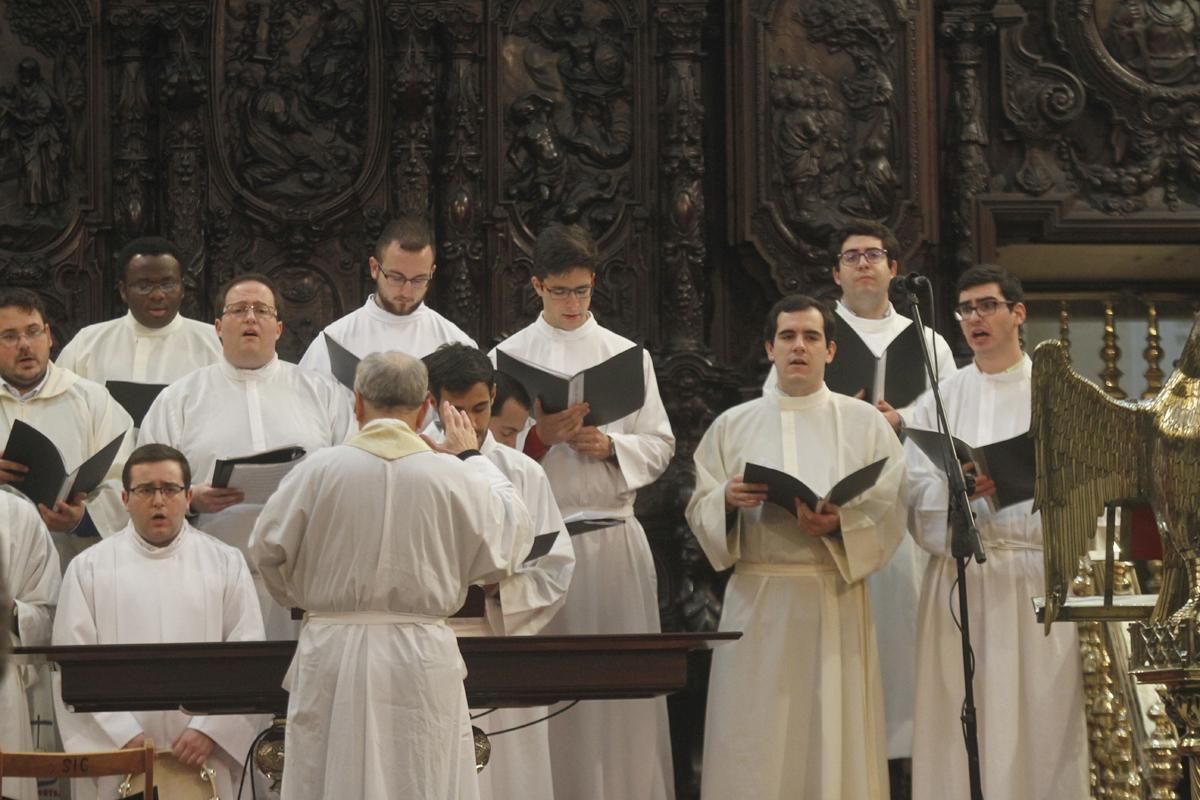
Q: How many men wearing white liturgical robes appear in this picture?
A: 13